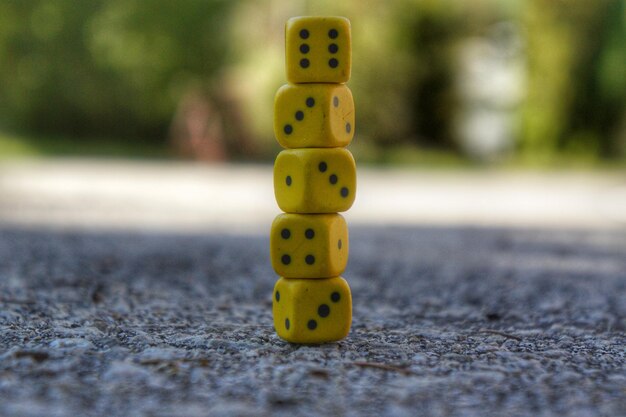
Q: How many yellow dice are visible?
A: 5